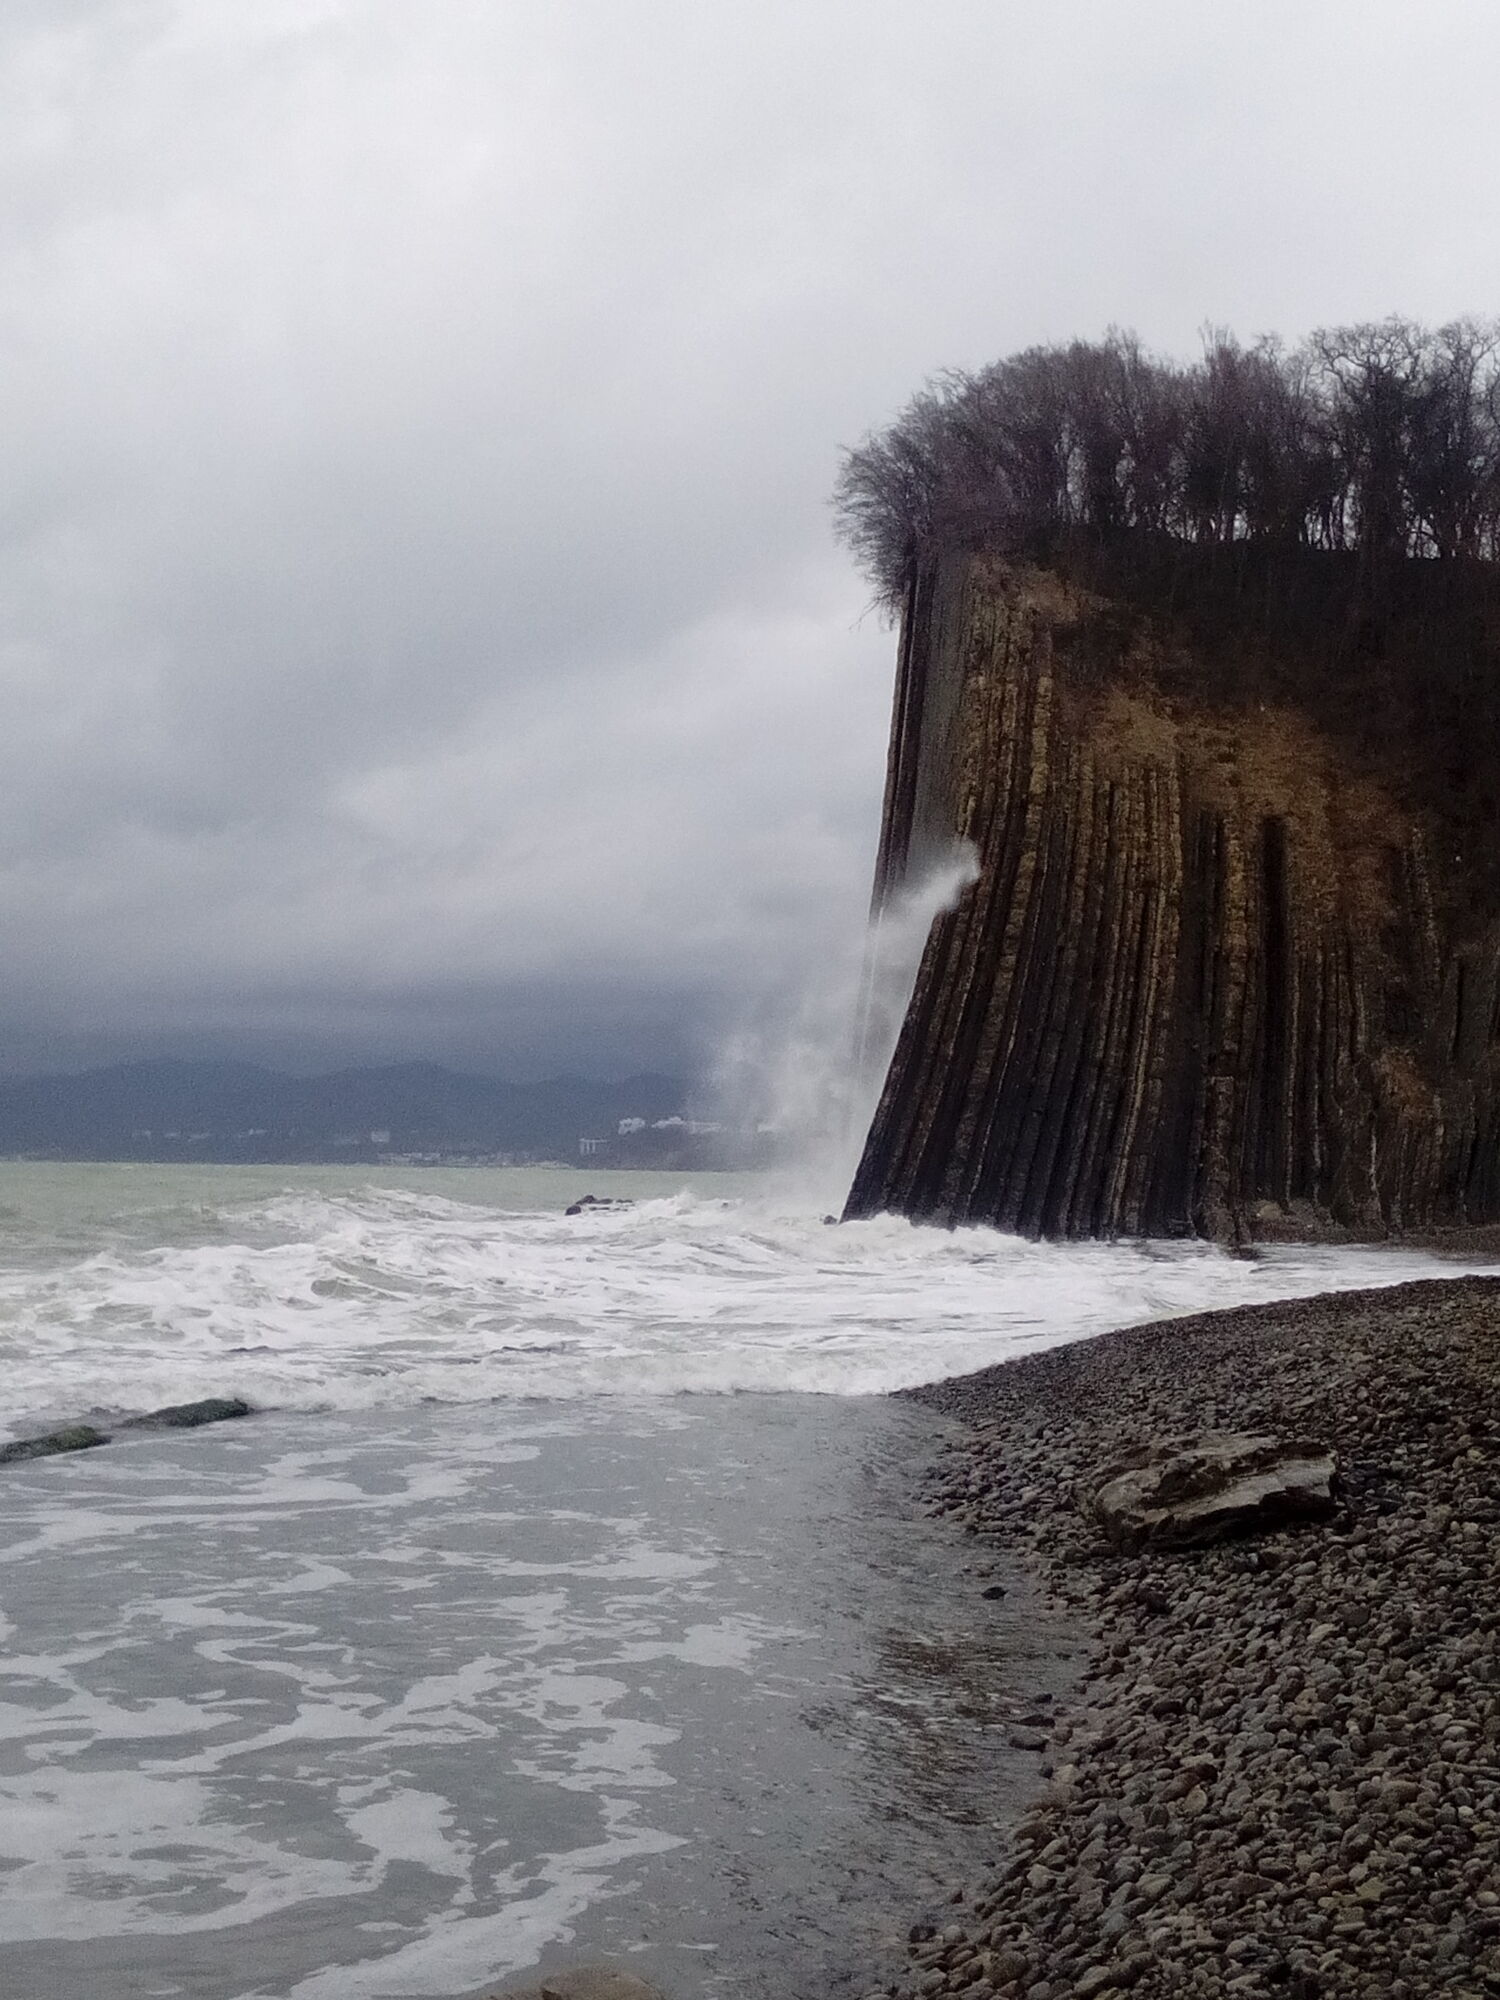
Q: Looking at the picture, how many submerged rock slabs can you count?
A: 2